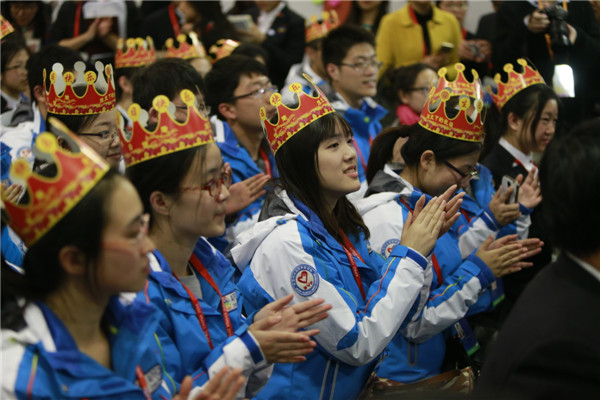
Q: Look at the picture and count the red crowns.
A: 12